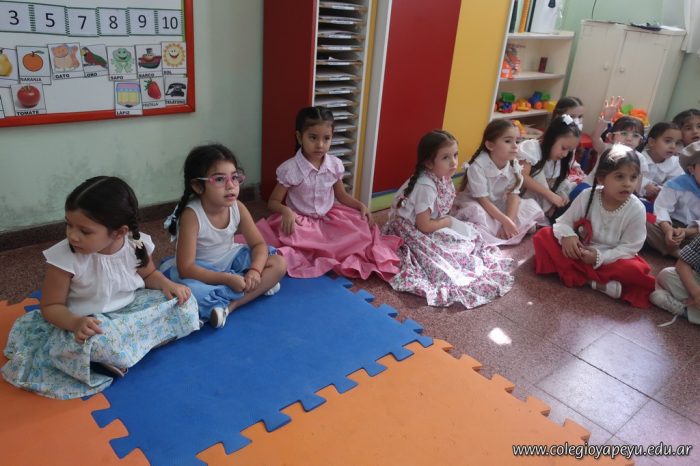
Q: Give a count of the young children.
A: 13